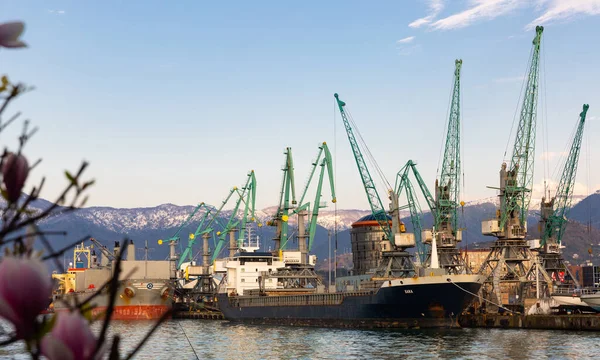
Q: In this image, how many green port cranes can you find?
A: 10